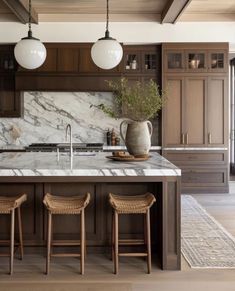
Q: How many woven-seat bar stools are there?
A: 3